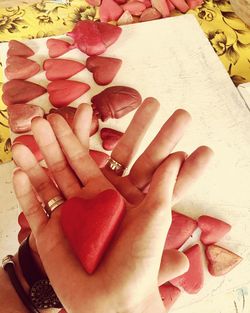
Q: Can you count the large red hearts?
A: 1